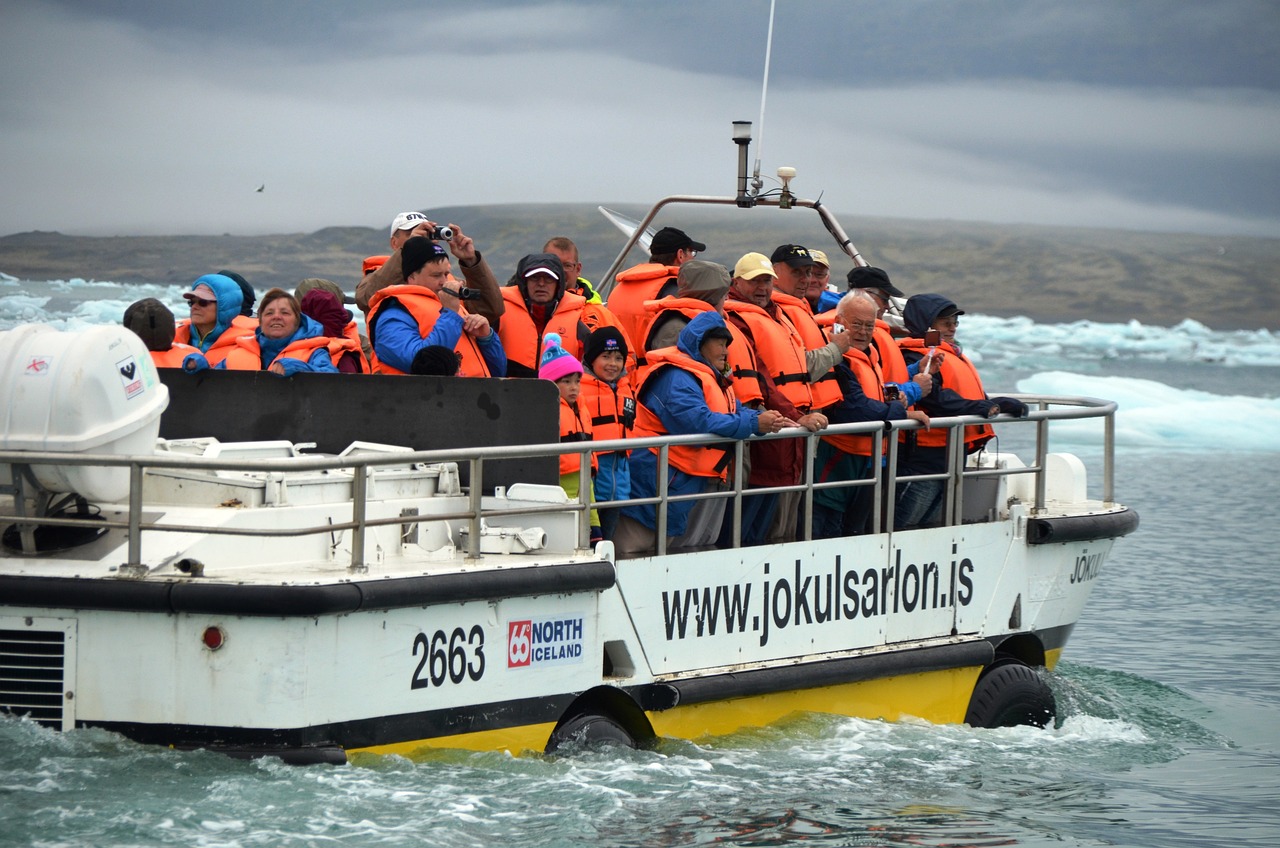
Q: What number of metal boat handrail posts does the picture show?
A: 13